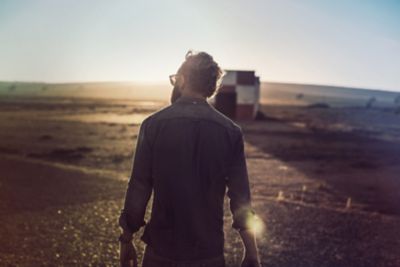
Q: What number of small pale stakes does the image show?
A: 3